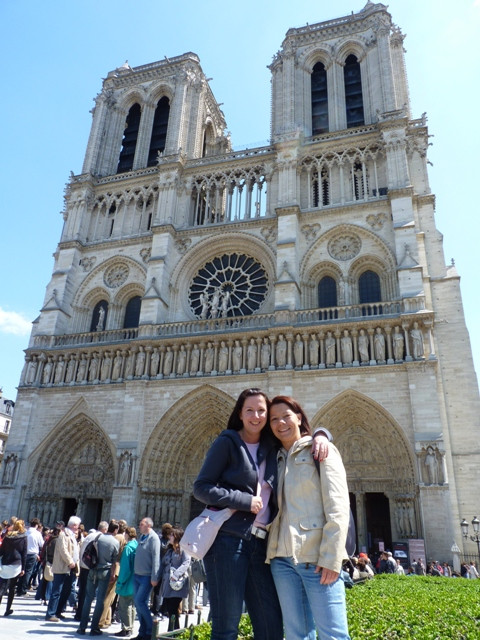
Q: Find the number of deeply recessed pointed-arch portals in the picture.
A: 3